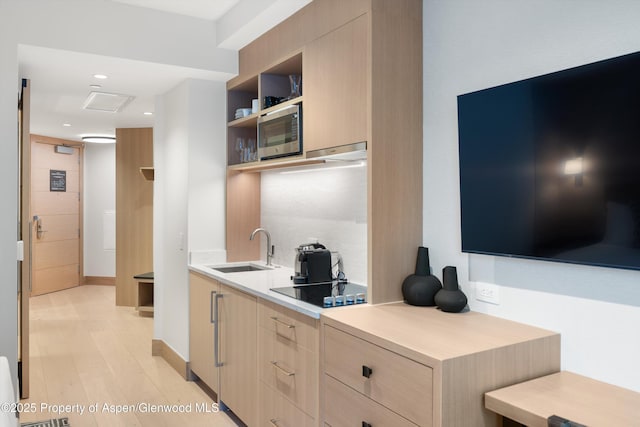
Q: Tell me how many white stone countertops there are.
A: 1